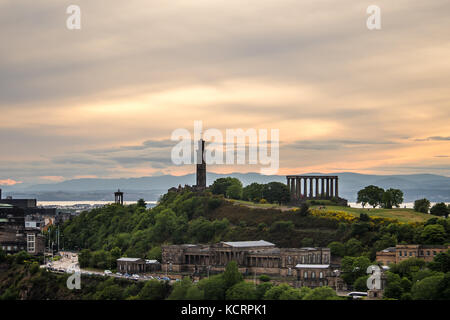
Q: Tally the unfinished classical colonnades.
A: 1